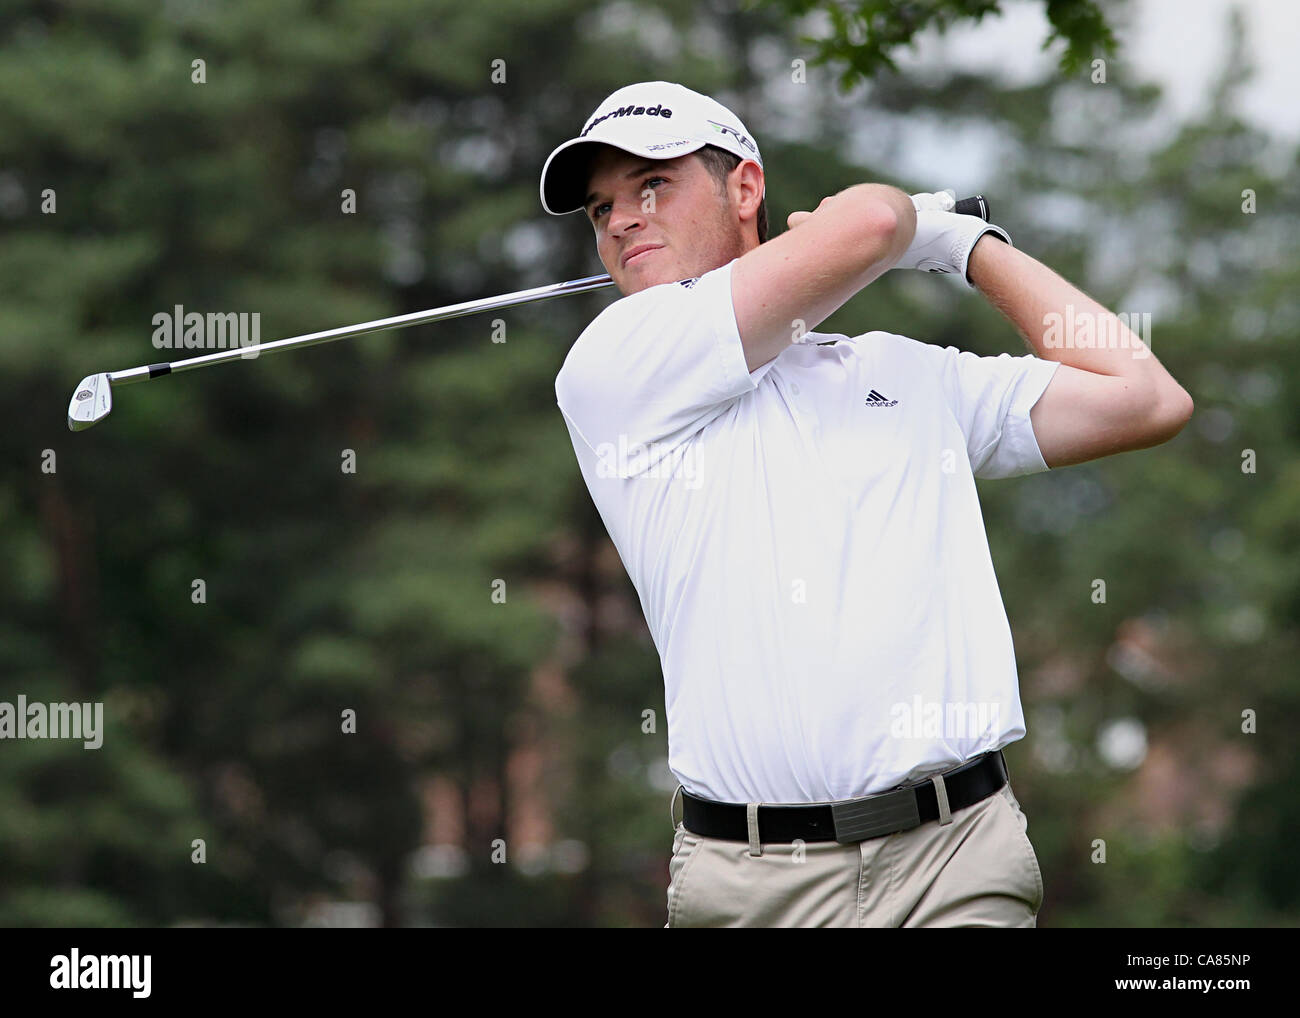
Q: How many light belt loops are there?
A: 3